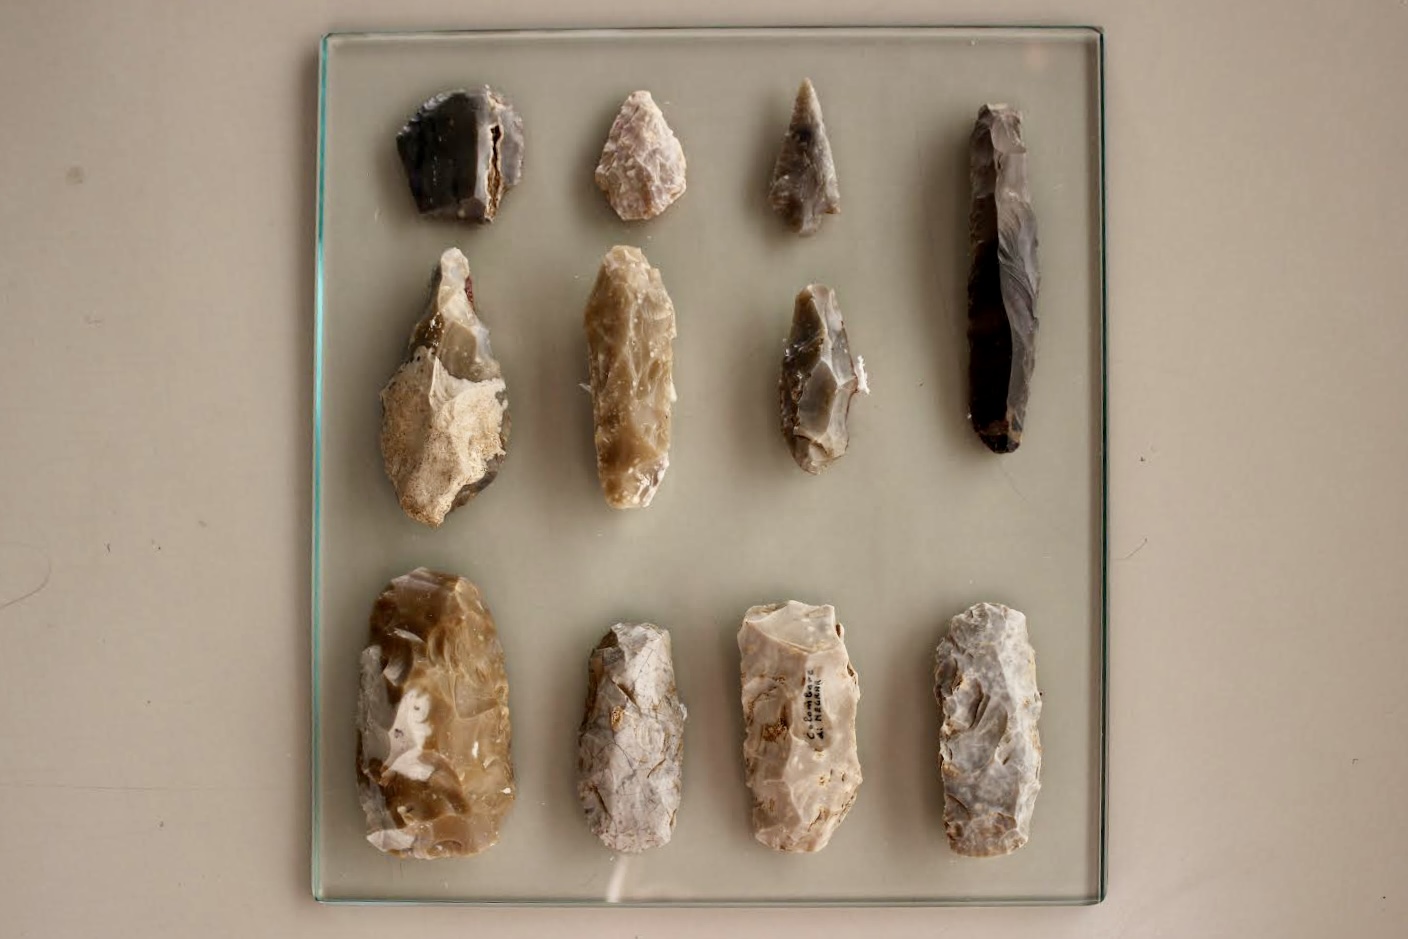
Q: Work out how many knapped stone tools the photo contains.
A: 11